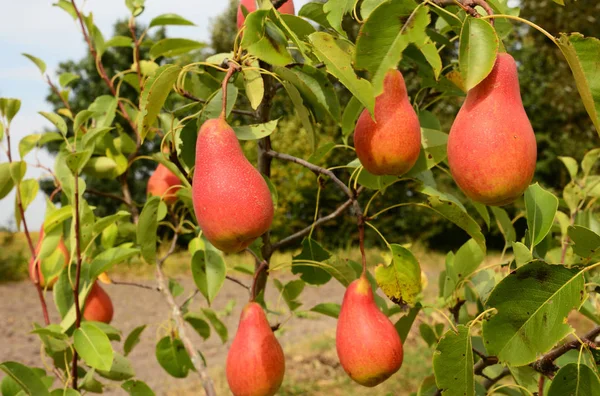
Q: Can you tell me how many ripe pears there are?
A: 9